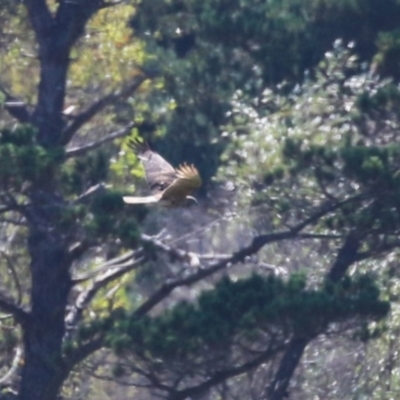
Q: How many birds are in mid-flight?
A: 1